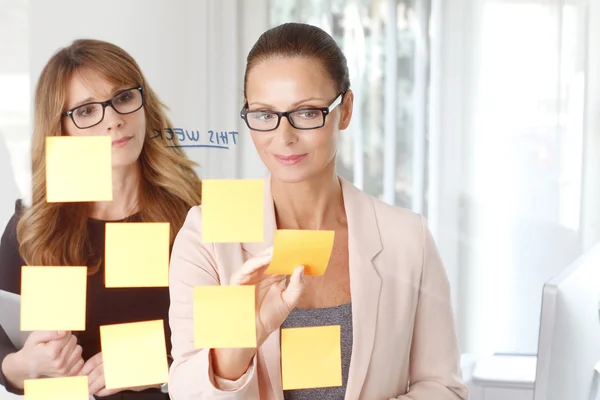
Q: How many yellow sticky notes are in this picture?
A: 9